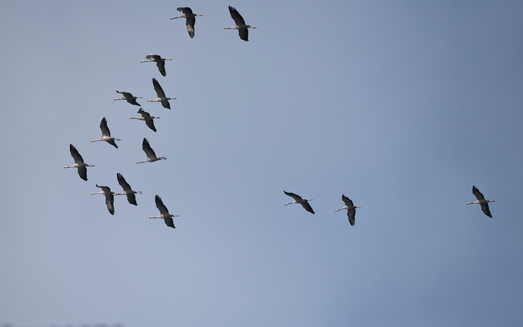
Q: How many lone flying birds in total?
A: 1